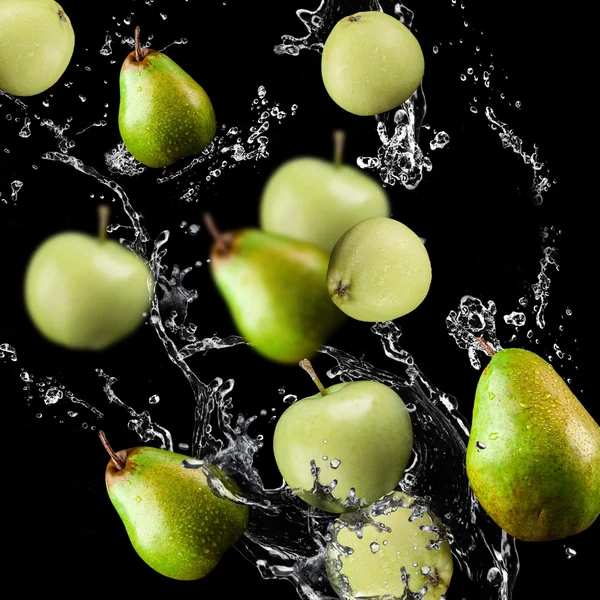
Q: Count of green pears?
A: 4